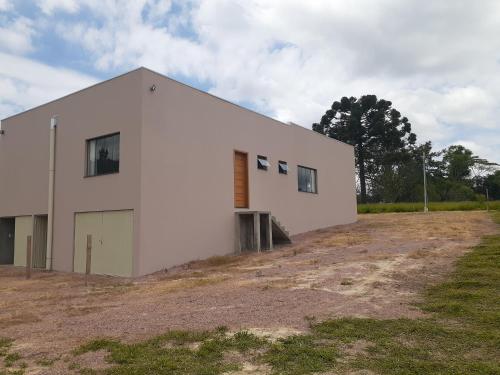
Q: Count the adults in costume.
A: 0